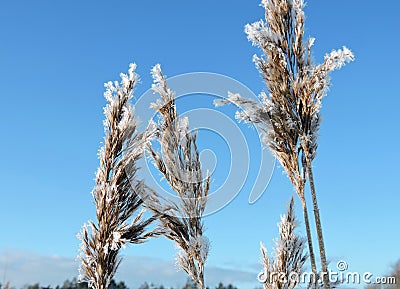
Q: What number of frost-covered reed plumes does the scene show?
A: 5